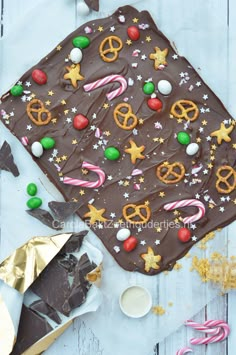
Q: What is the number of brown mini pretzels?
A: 7